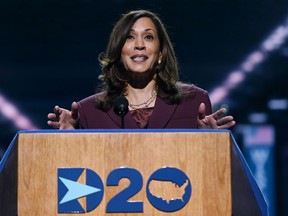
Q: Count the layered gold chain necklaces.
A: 2